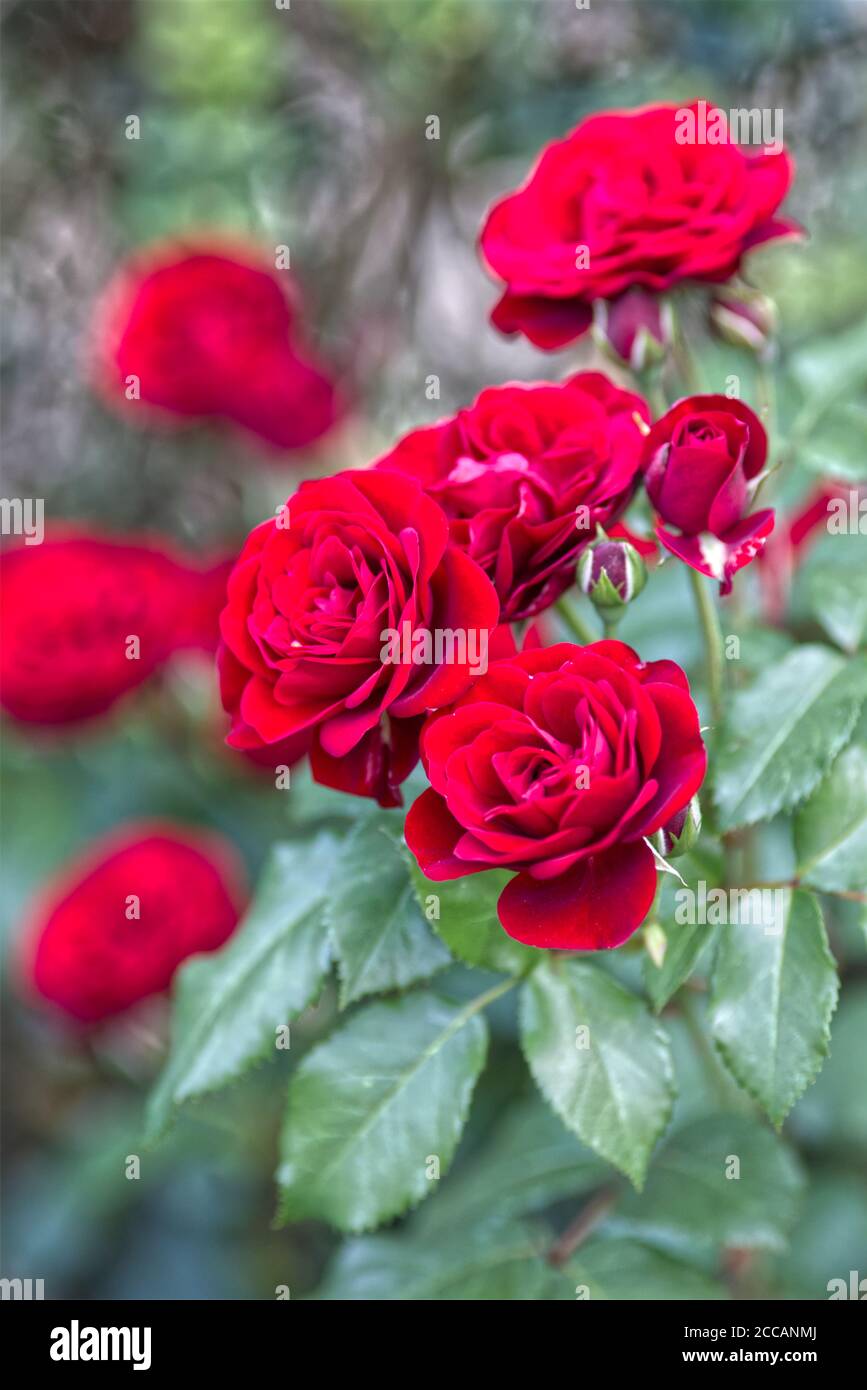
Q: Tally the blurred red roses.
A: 3